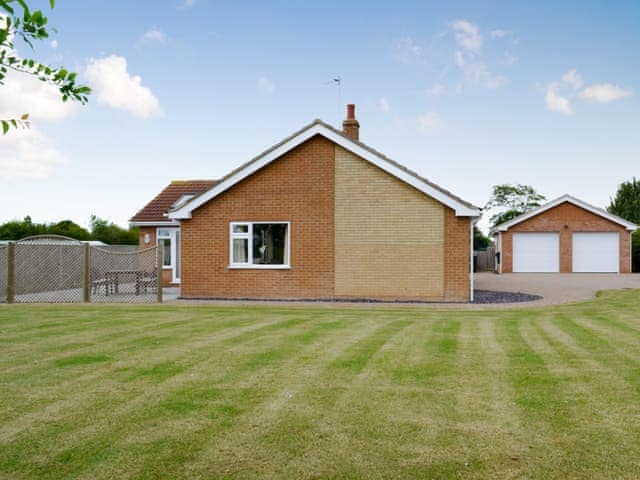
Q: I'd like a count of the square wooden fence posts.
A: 3